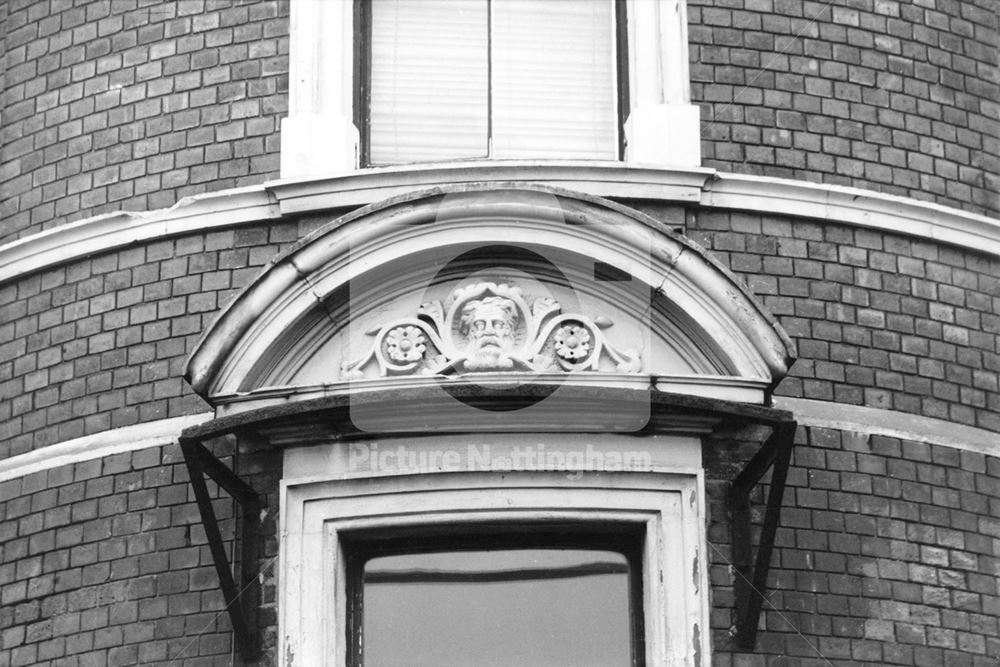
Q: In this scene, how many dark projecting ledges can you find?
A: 1